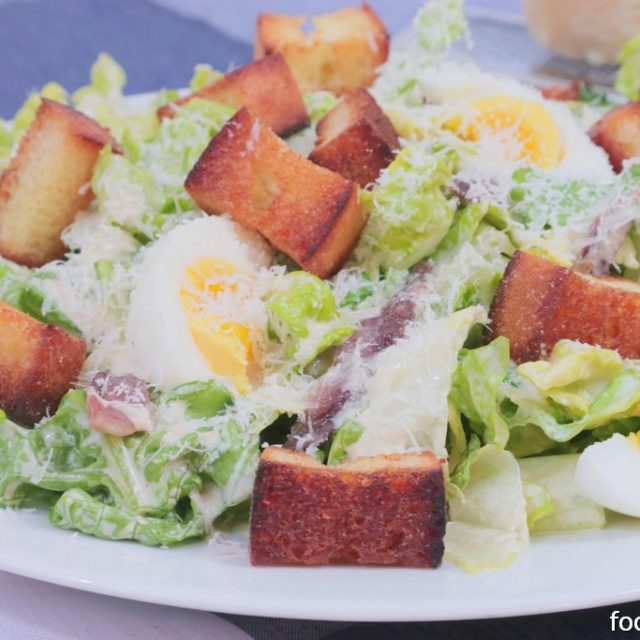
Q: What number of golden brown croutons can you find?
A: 9